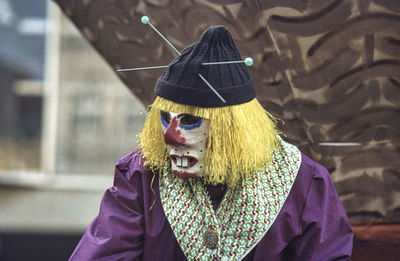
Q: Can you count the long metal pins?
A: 2